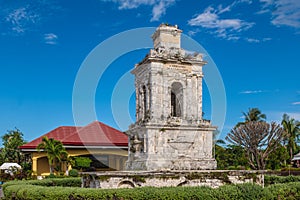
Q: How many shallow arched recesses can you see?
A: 2